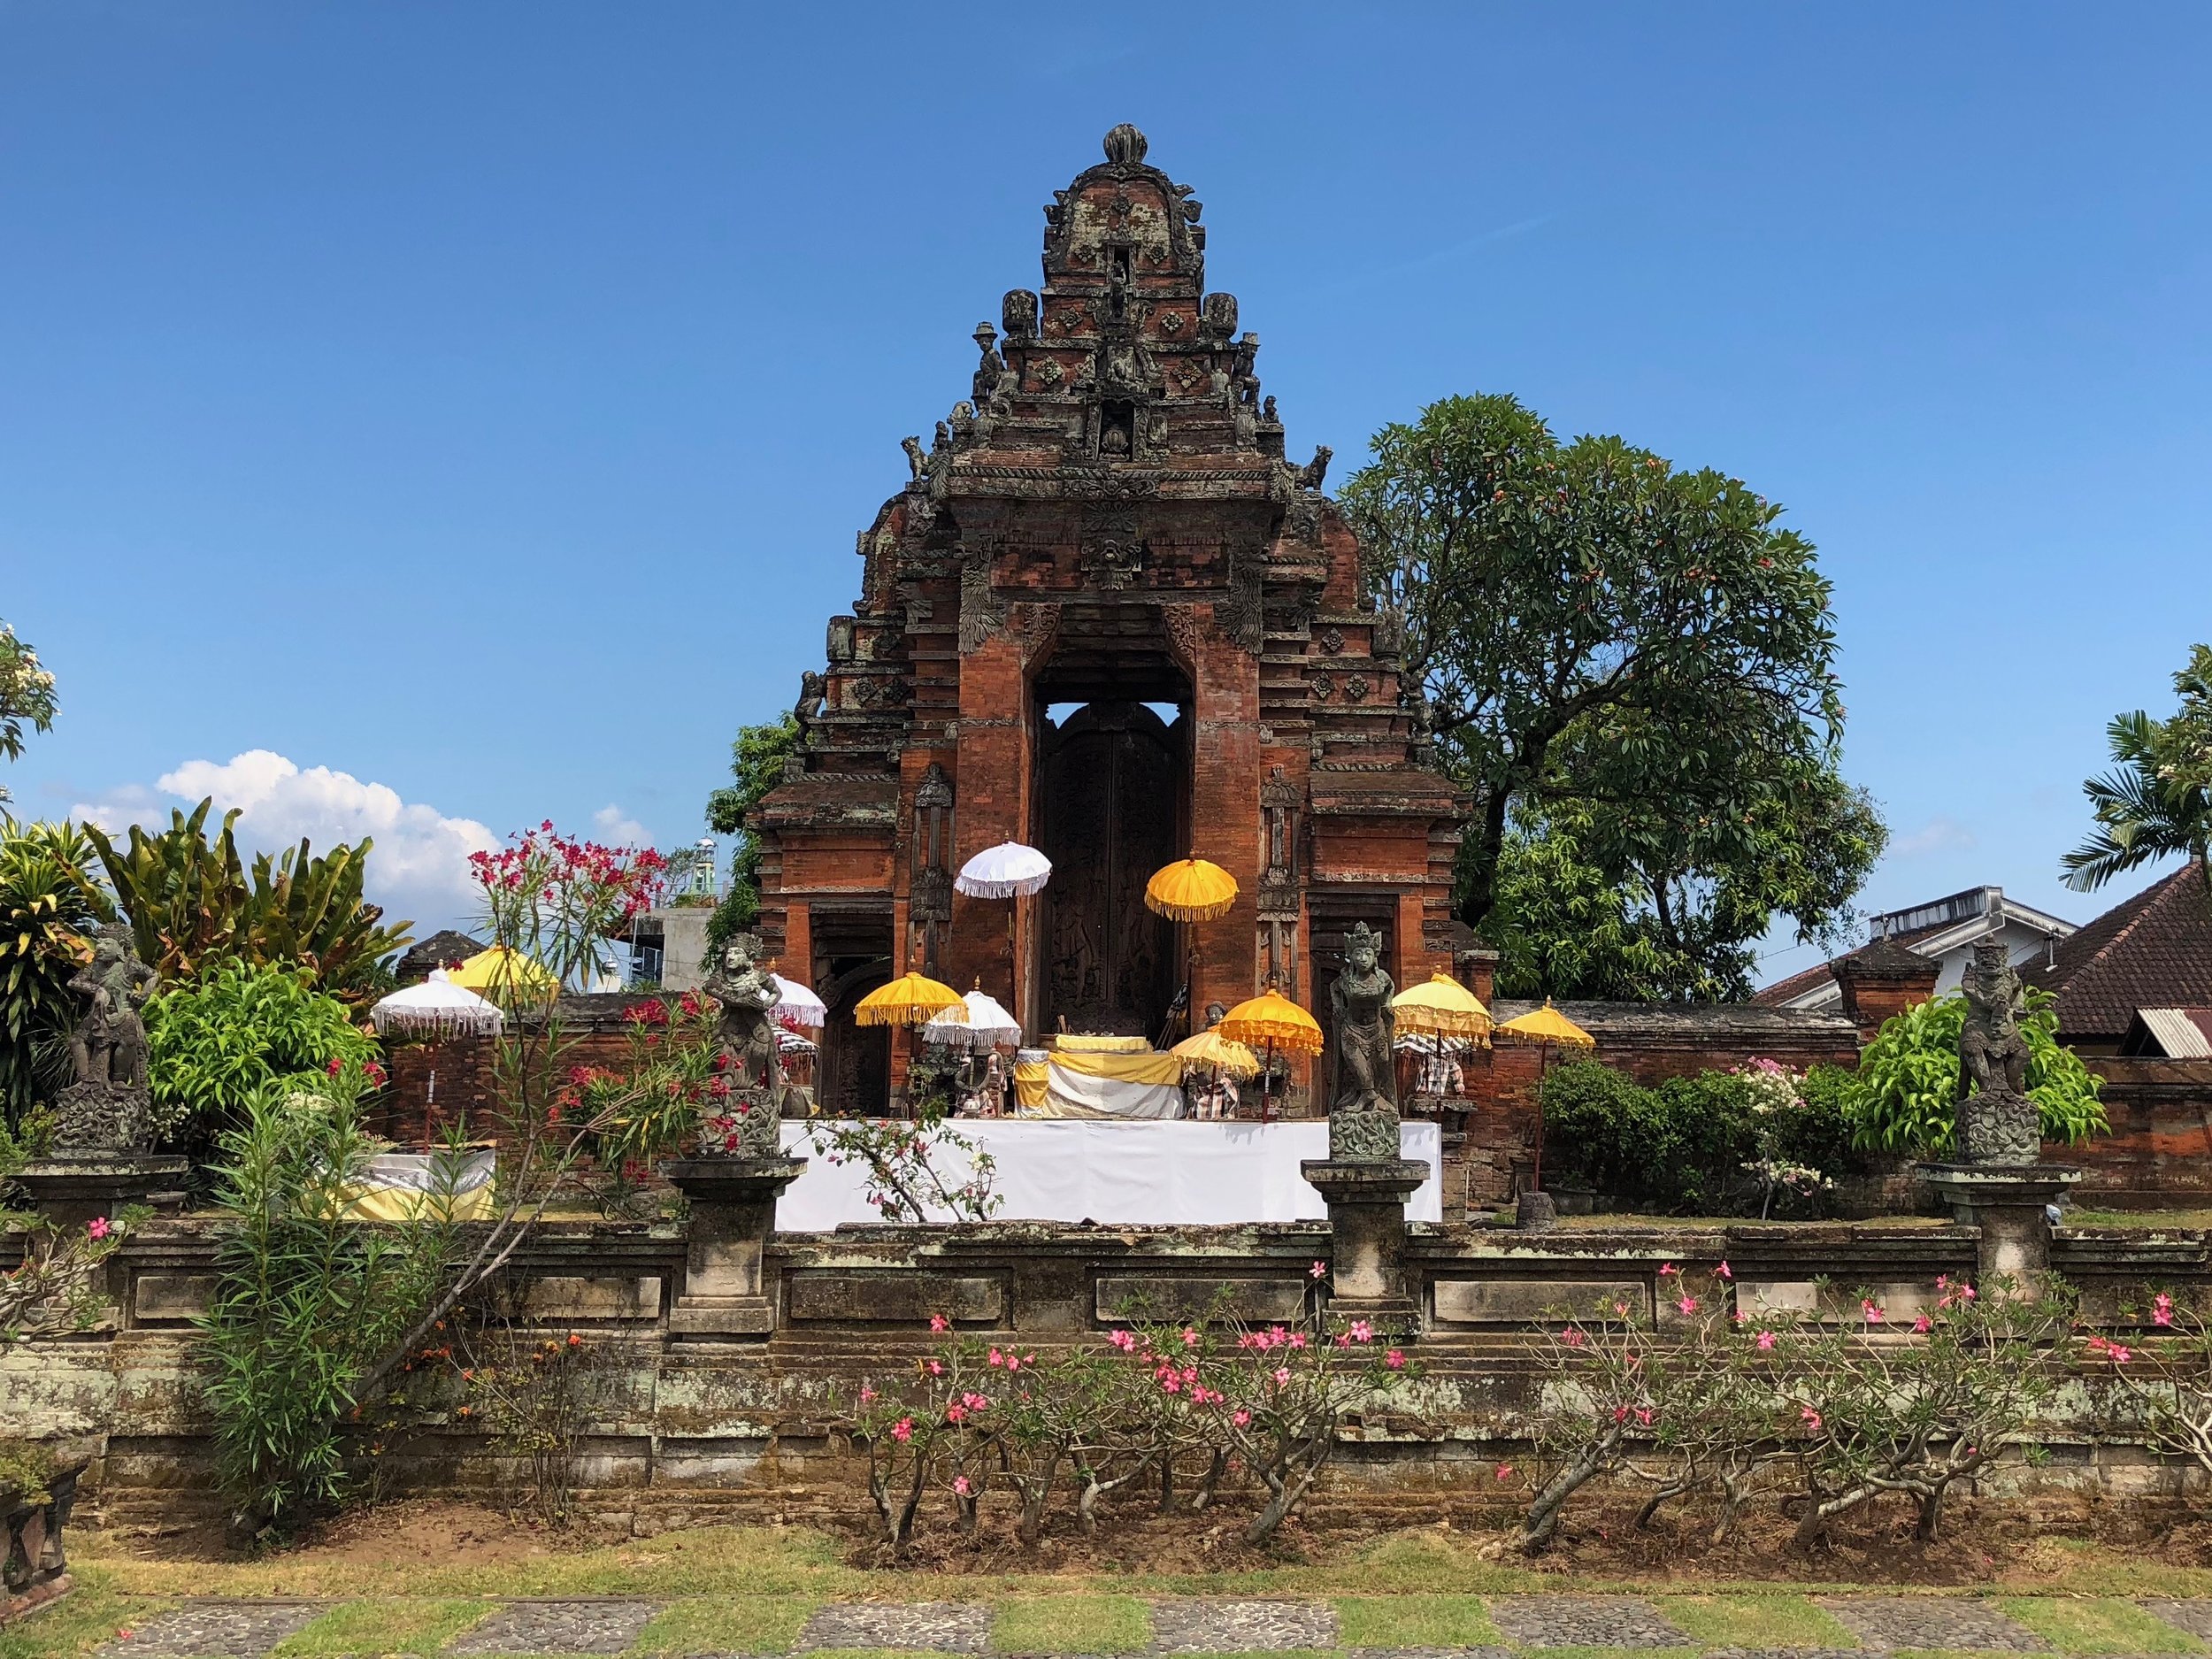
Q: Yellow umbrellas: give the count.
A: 7